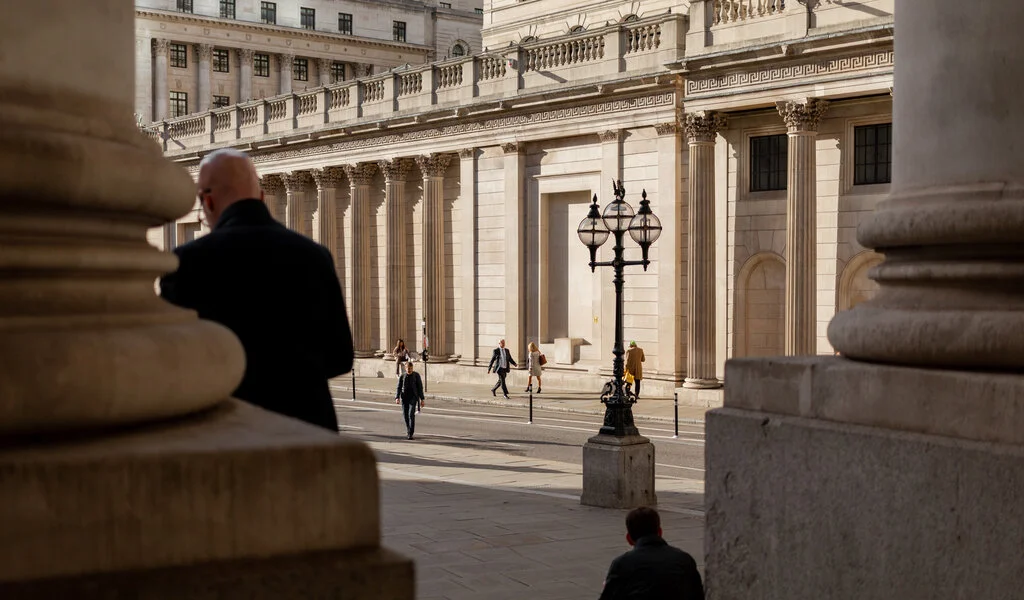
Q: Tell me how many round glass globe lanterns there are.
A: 3